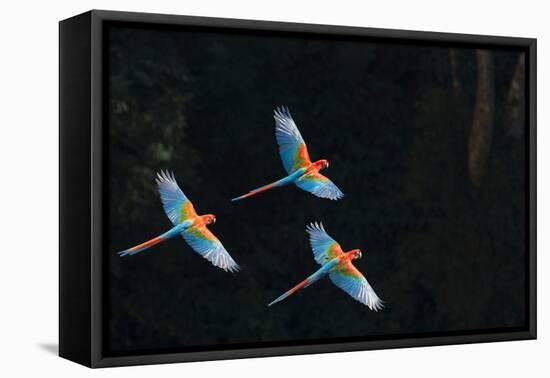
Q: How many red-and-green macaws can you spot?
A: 3